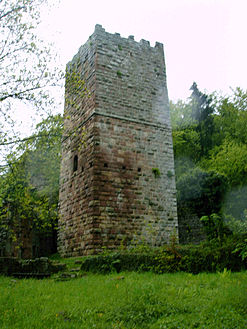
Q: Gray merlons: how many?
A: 5